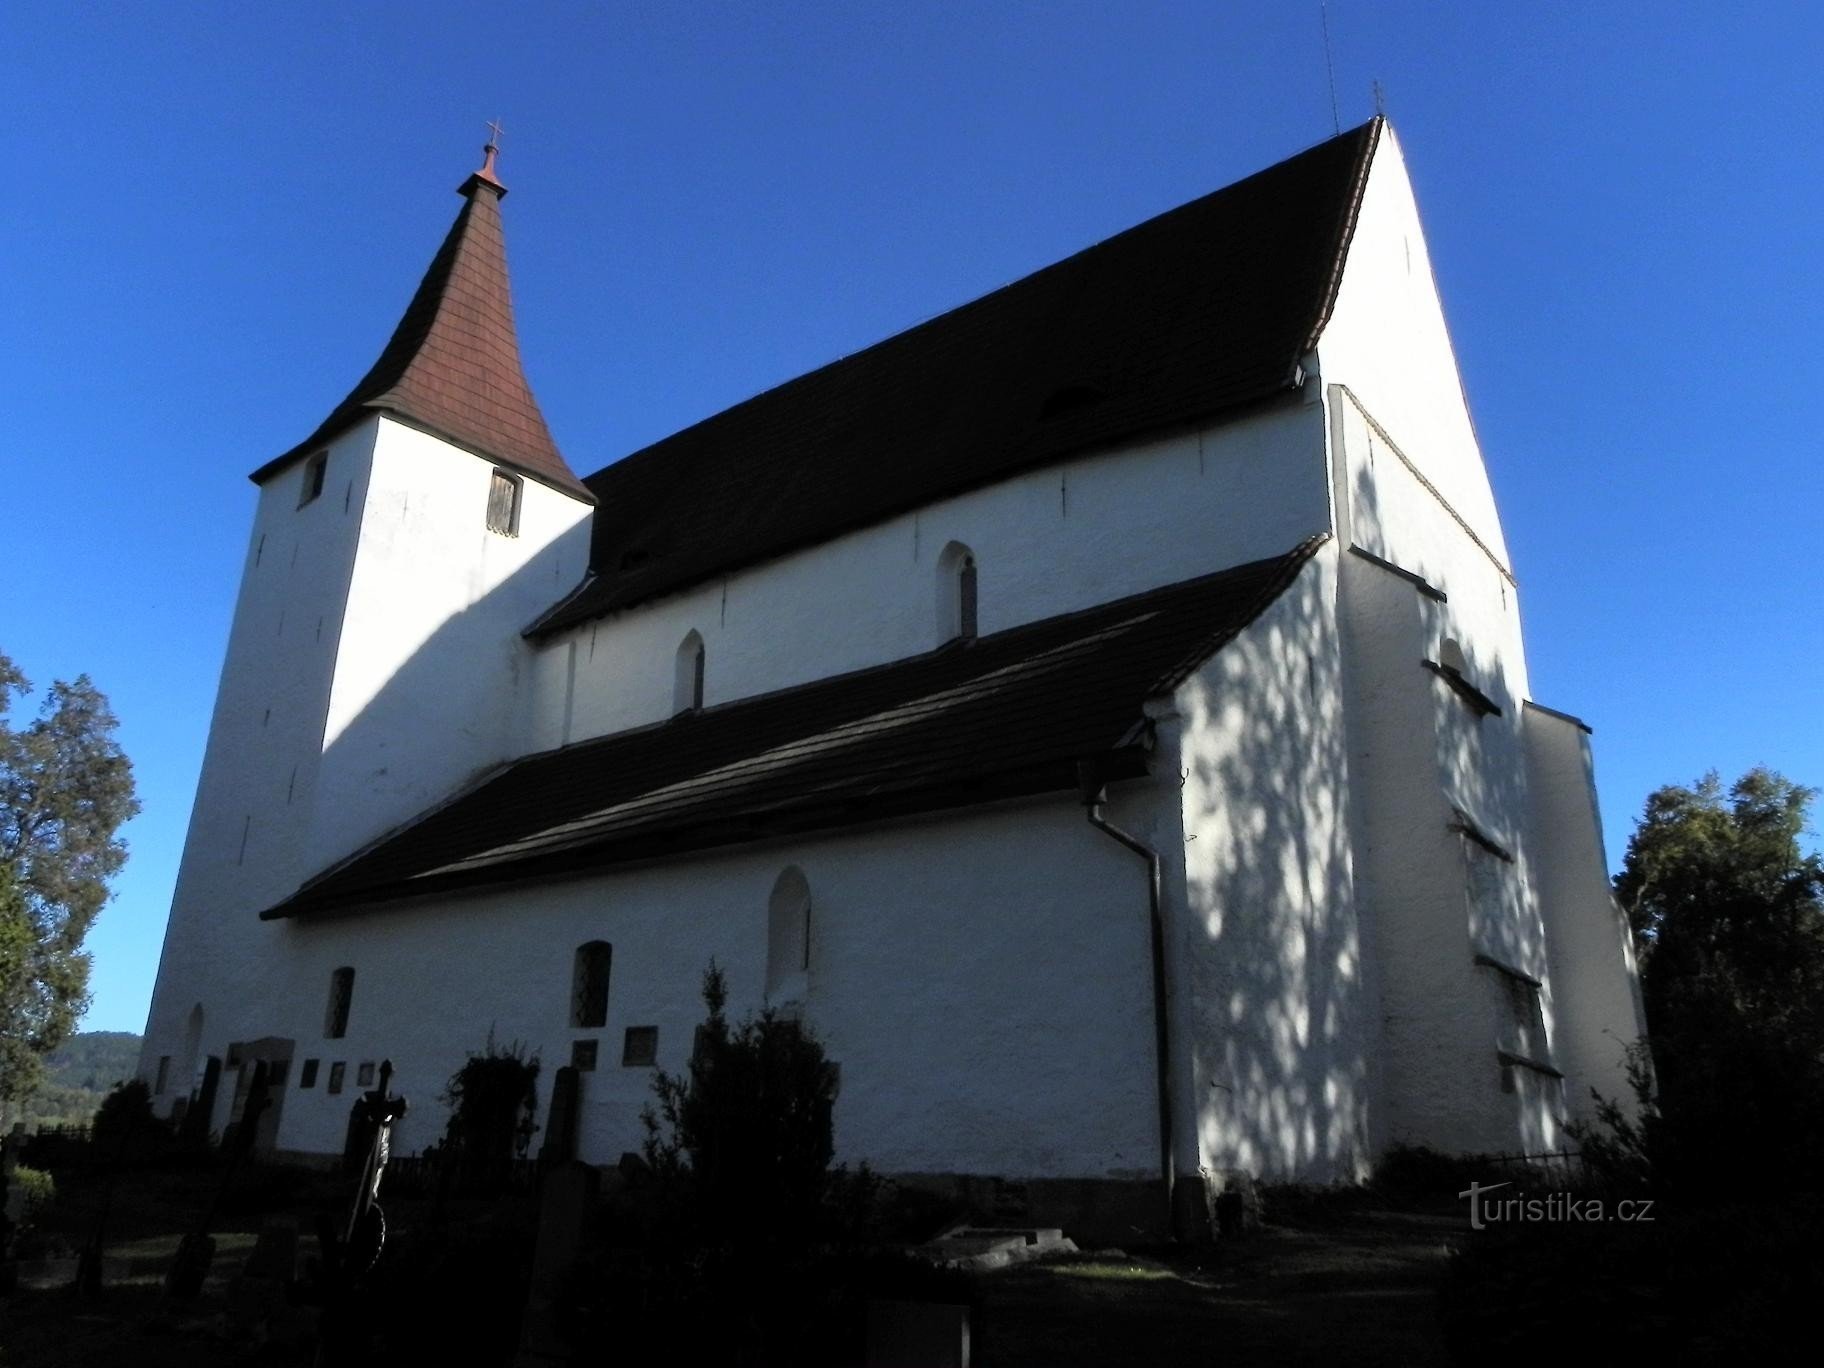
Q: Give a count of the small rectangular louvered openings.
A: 2